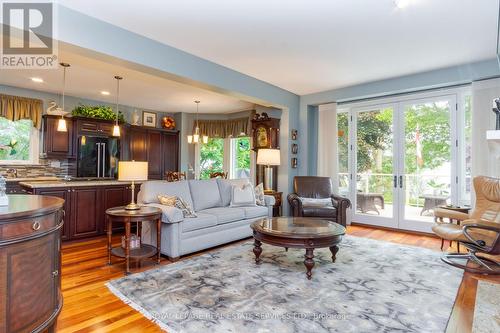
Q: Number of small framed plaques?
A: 3